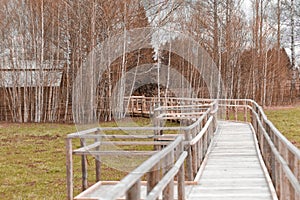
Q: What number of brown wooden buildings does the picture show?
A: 1